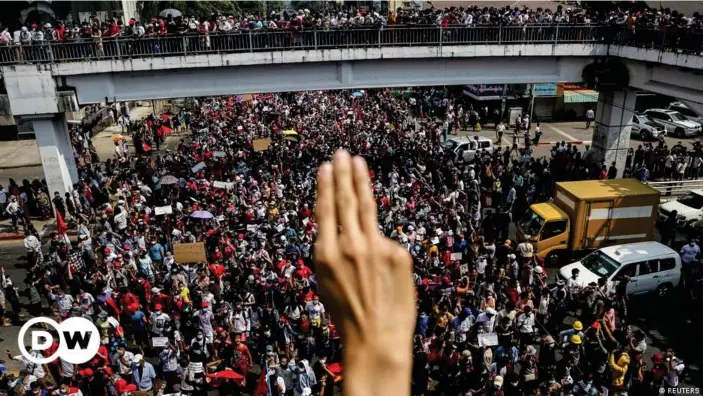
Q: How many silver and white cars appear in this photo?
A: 6